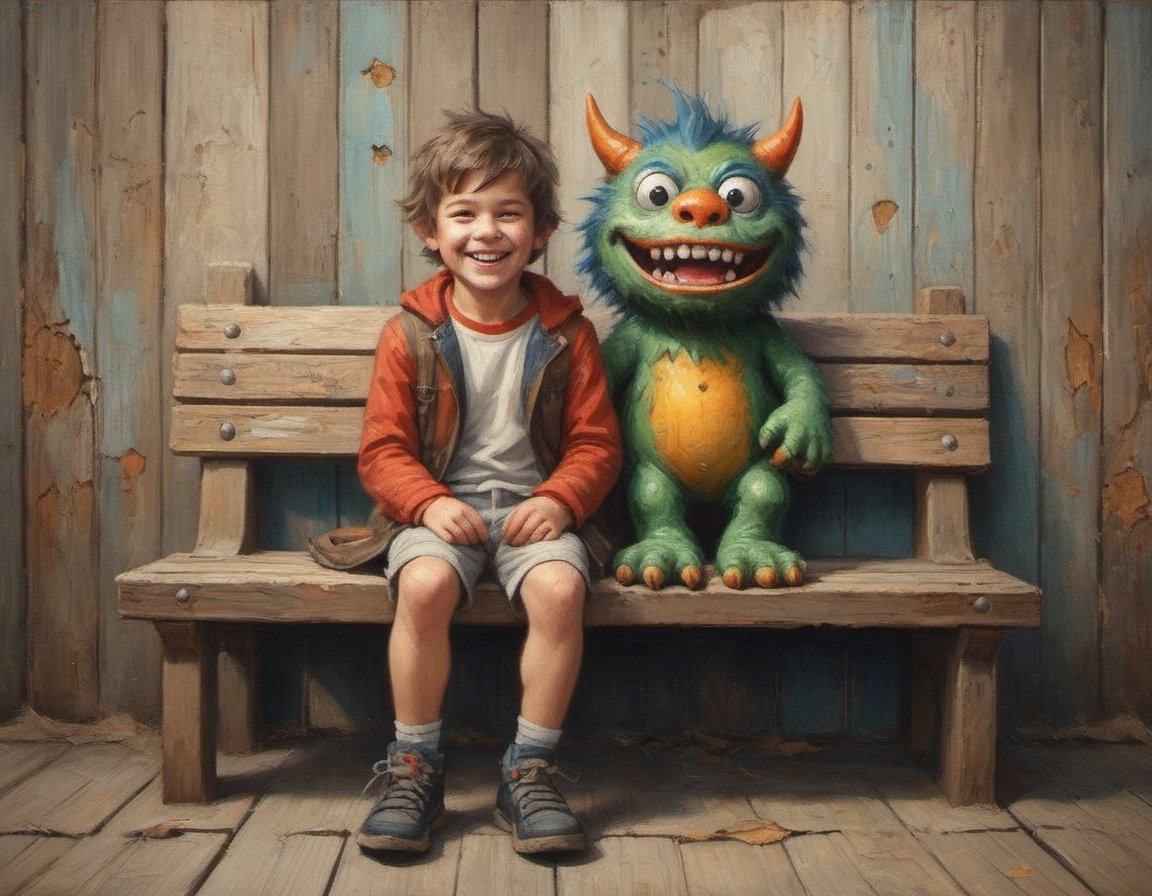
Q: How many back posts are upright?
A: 2